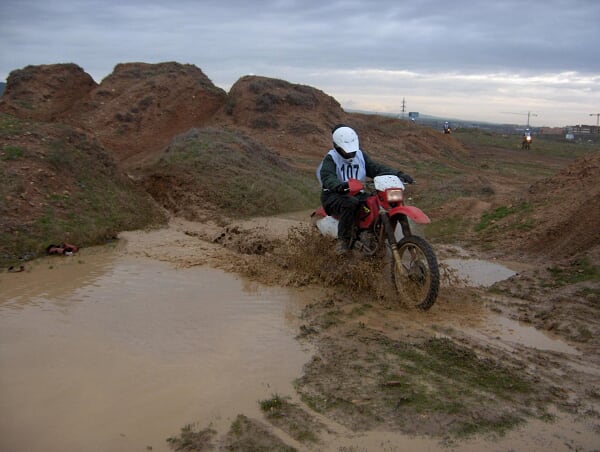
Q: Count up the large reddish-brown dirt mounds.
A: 3